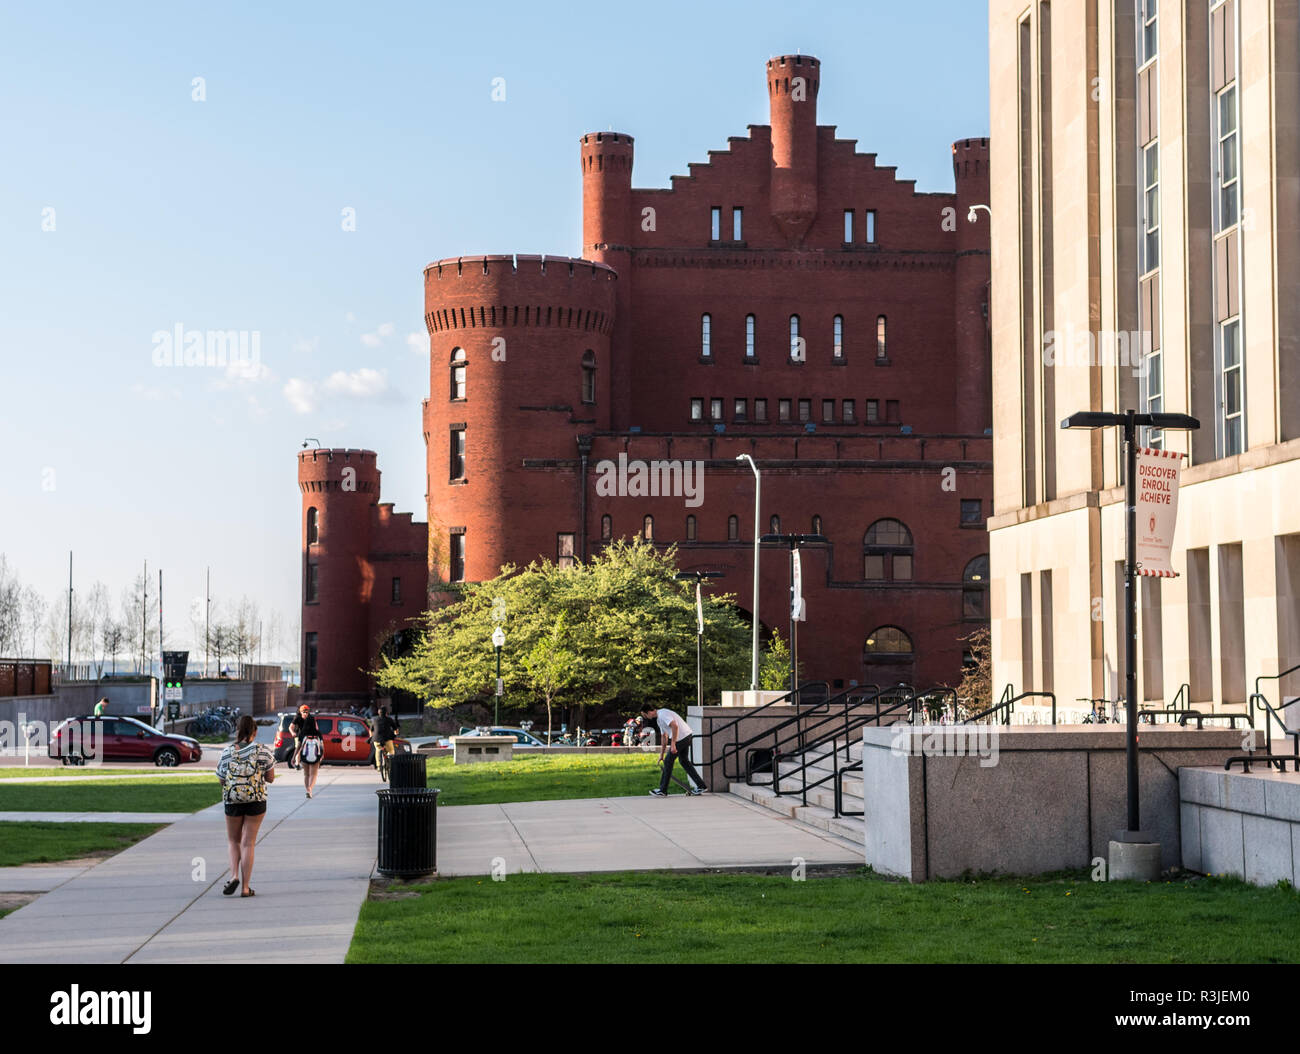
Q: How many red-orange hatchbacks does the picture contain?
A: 1